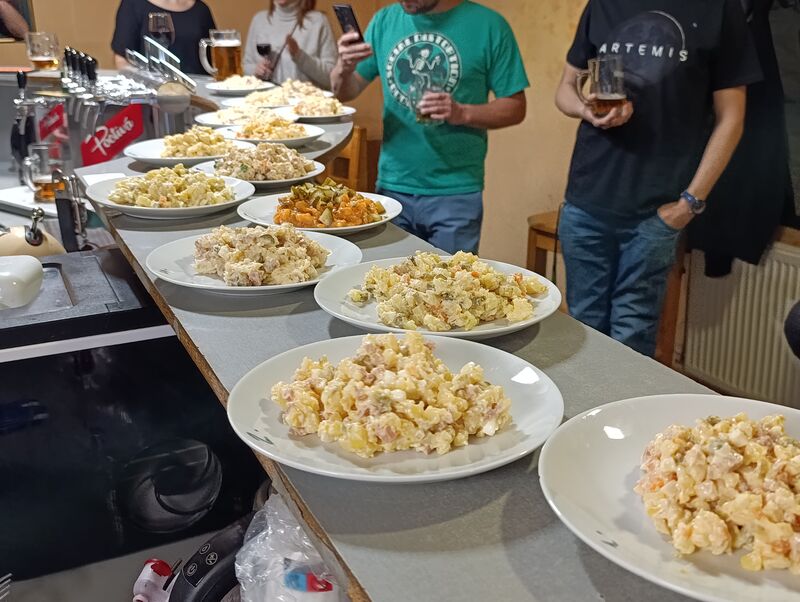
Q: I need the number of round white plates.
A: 14